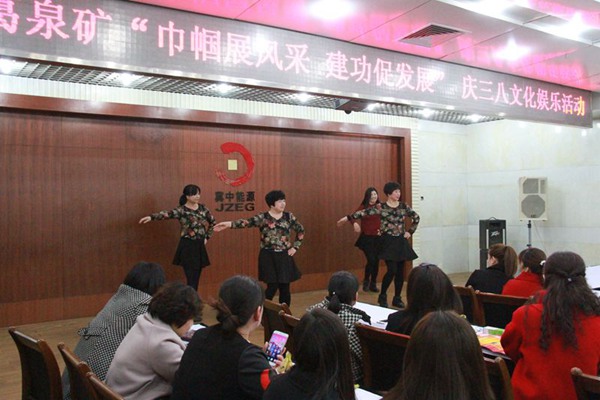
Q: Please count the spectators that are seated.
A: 10